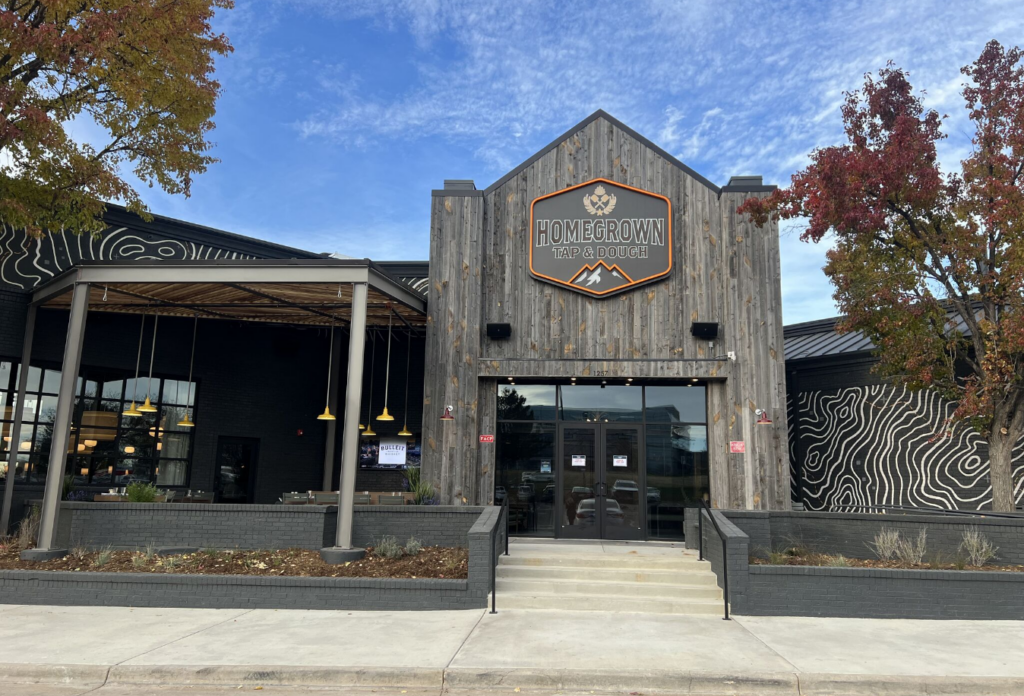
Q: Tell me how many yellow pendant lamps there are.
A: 8